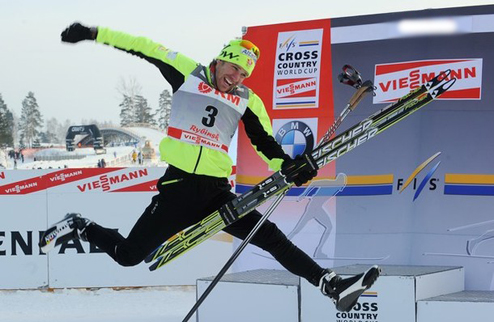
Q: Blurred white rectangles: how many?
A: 1